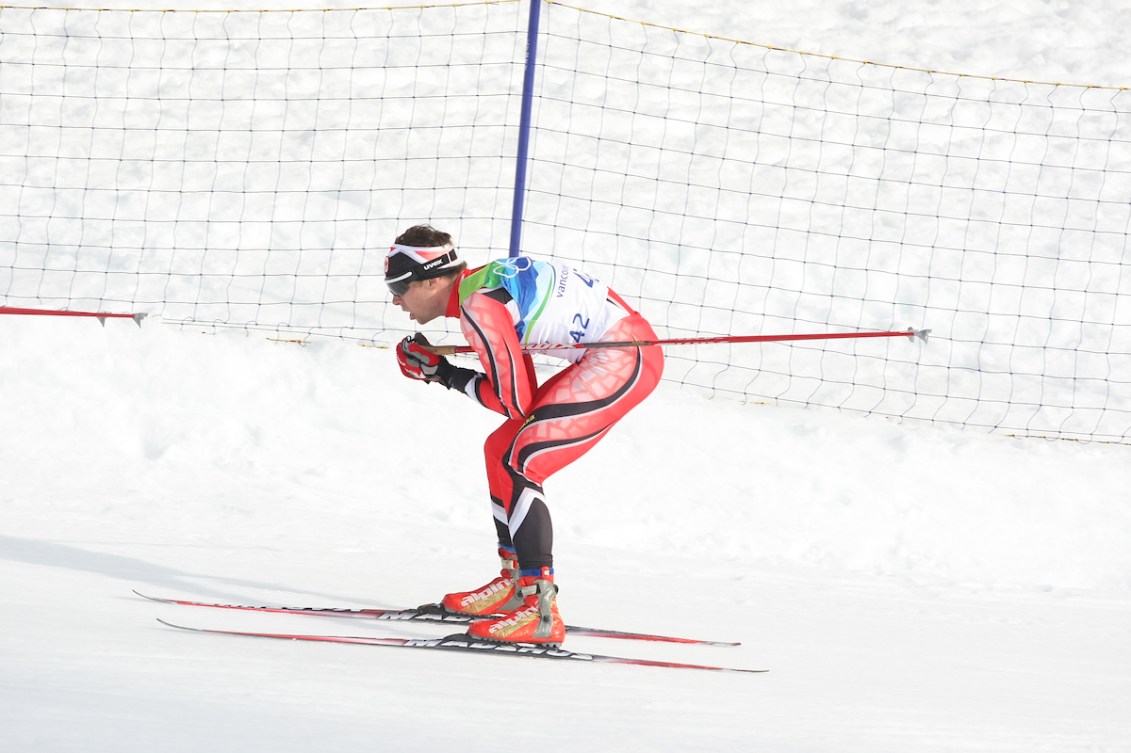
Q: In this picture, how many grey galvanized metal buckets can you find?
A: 0